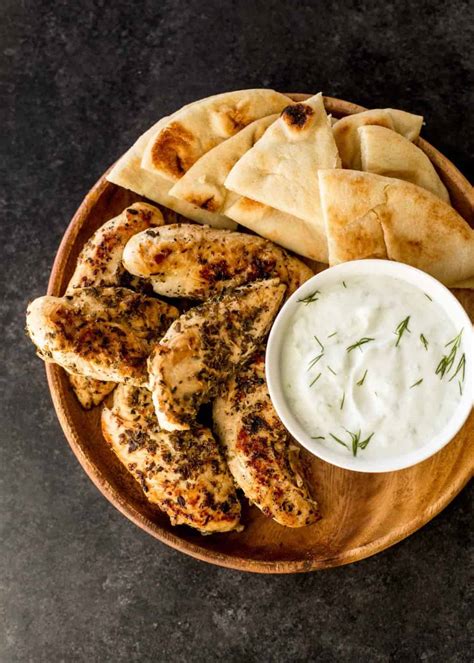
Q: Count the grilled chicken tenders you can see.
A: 6